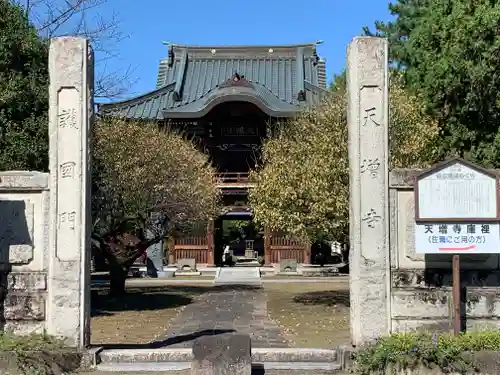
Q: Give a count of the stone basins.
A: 2